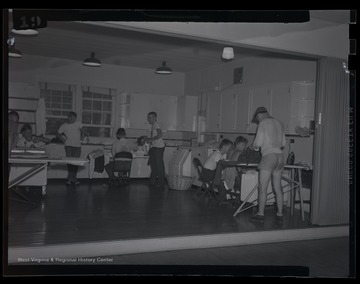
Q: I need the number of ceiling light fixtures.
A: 5